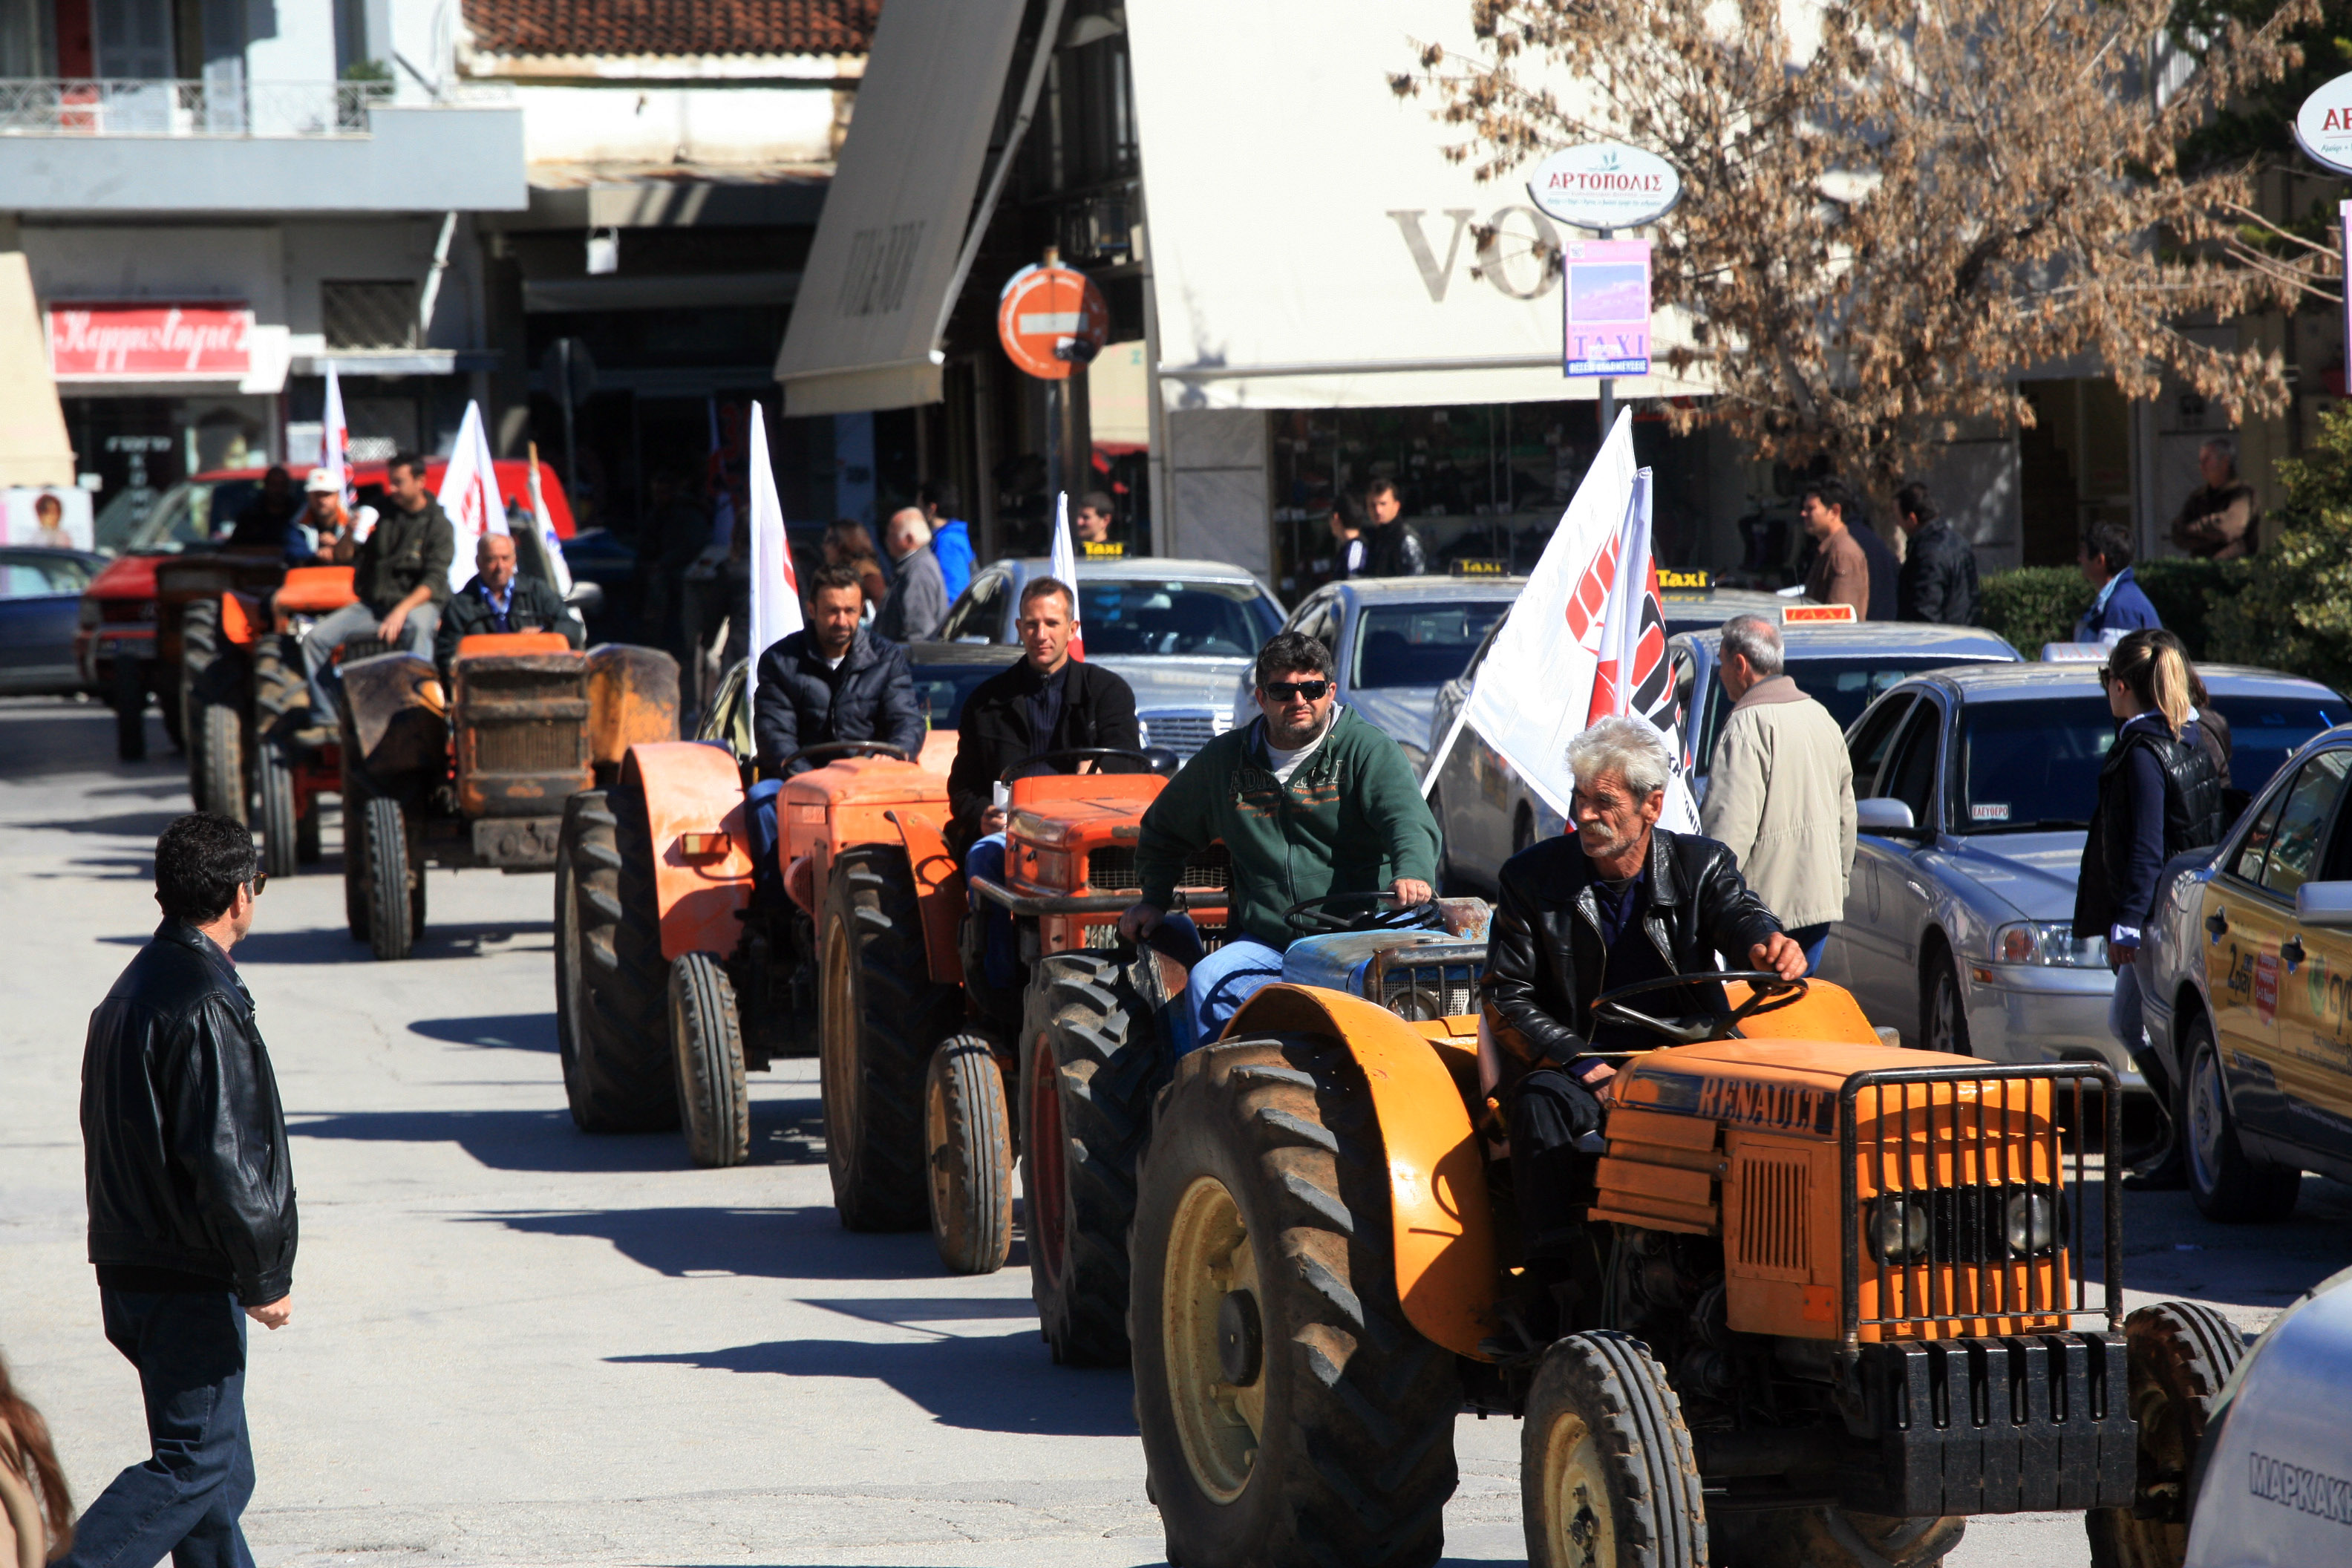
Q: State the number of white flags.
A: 7